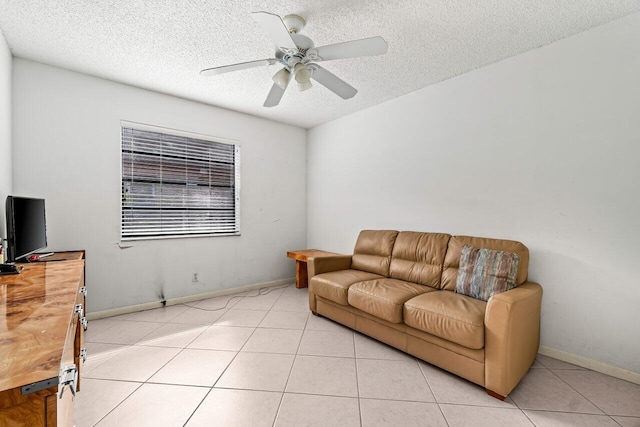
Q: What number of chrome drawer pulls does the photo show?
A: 5